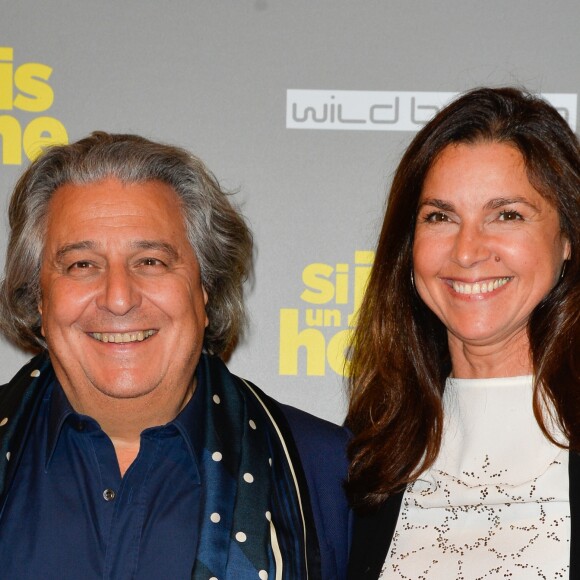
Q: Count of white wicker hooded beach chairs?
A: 0